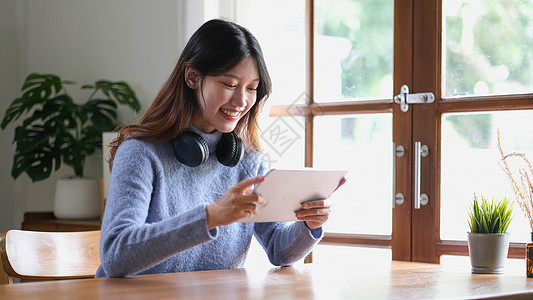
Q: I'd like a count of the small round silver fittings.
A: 4